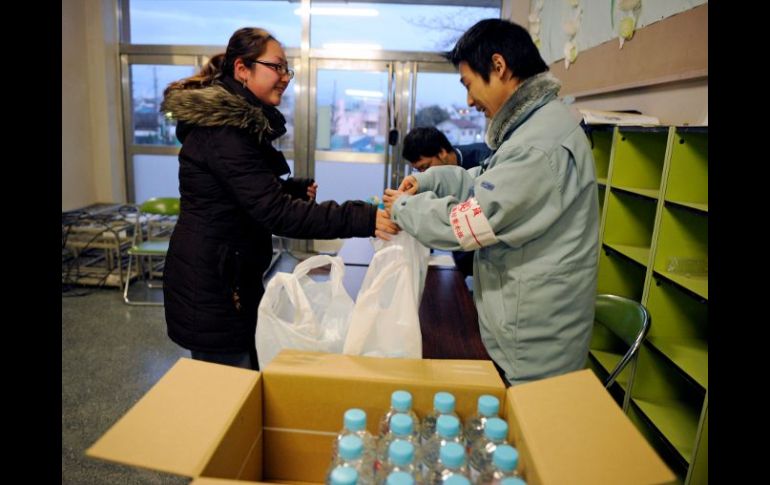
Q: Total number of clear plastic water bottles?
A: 15